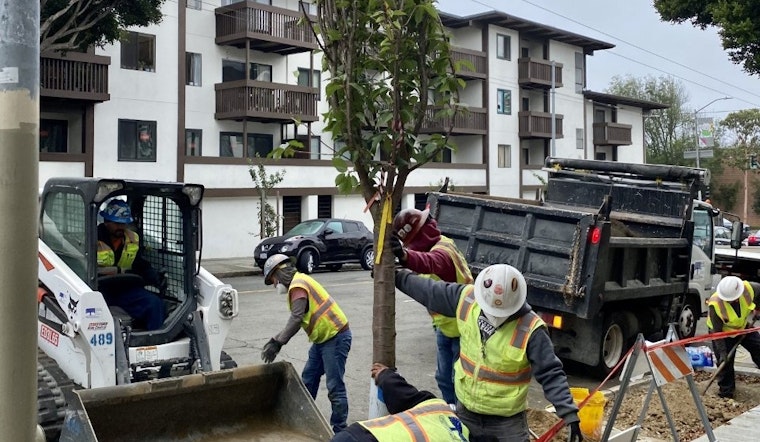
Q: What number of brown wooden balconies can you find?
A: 8